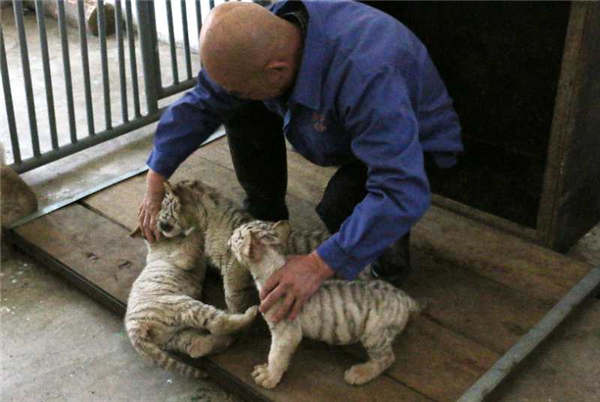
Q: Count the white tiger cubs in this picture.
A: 3